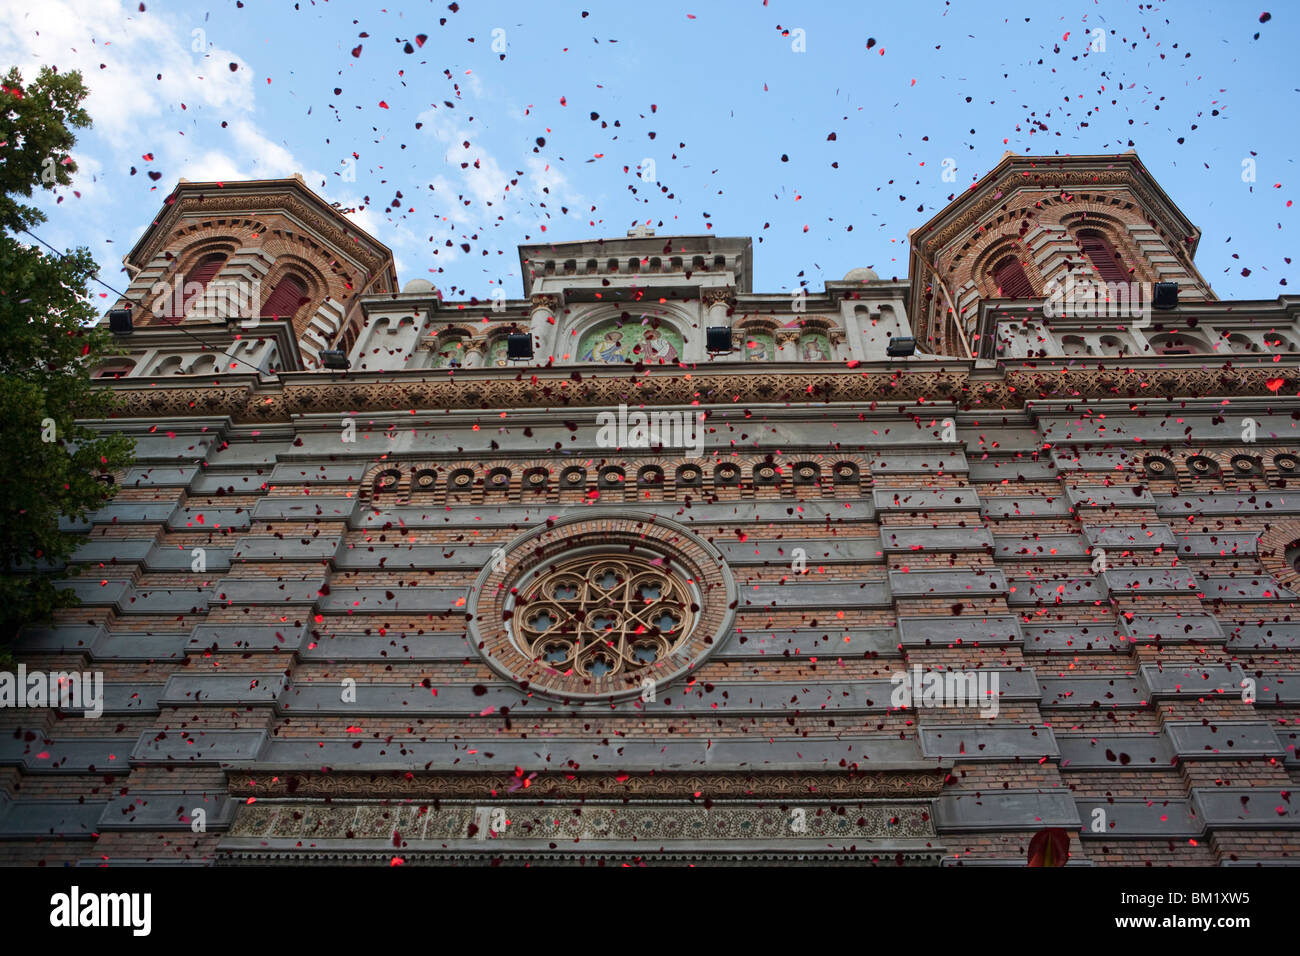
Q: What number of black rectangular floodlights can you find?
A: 6